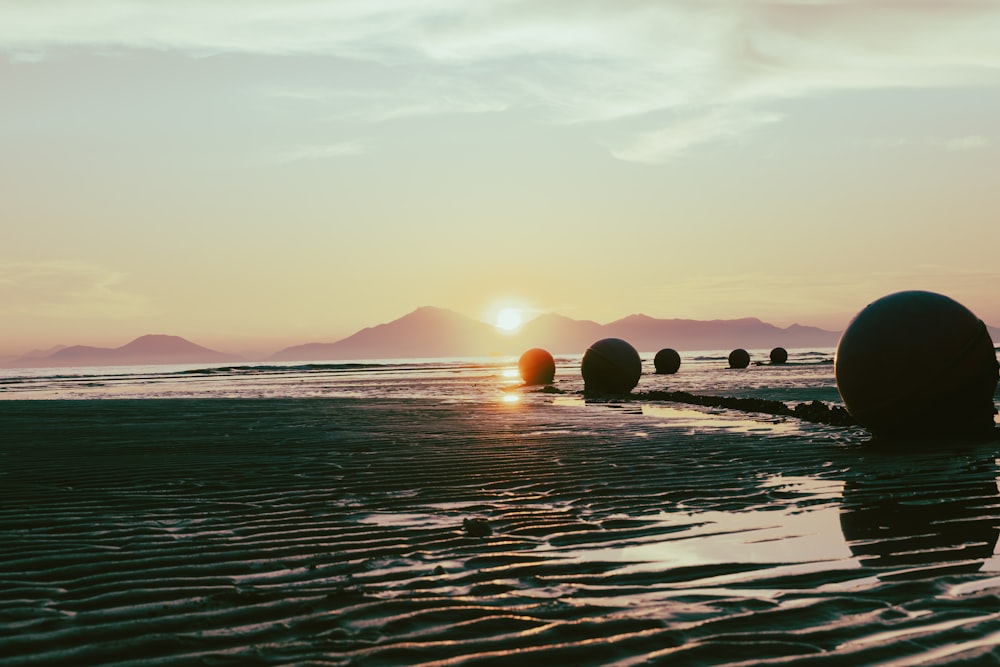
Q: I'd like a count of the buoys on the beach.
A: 6